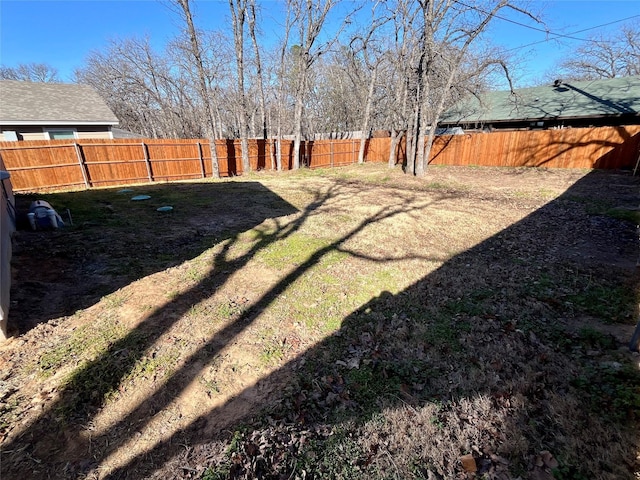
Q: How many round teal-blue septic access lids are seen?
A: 3